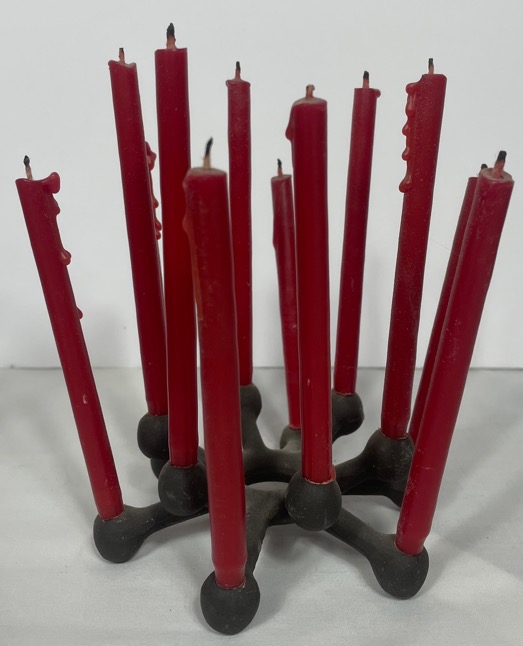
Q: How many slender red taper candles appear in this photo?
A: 11